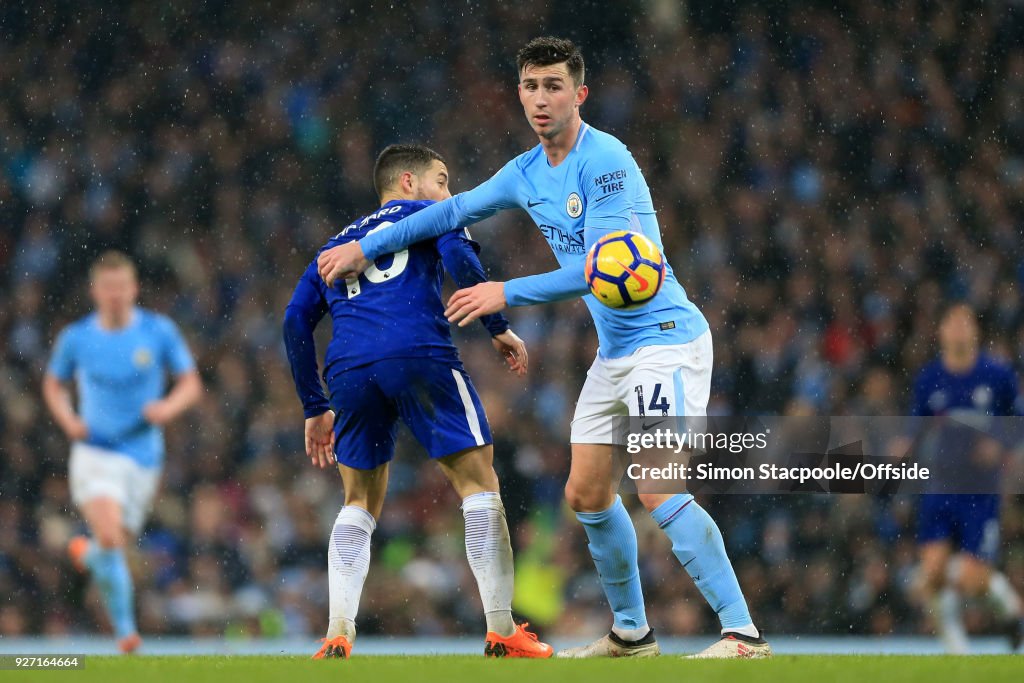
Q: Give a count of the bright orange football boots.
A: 4